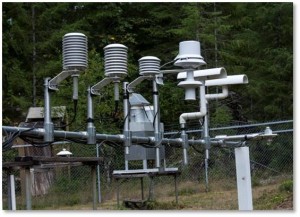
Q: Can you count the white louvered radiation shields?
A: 3